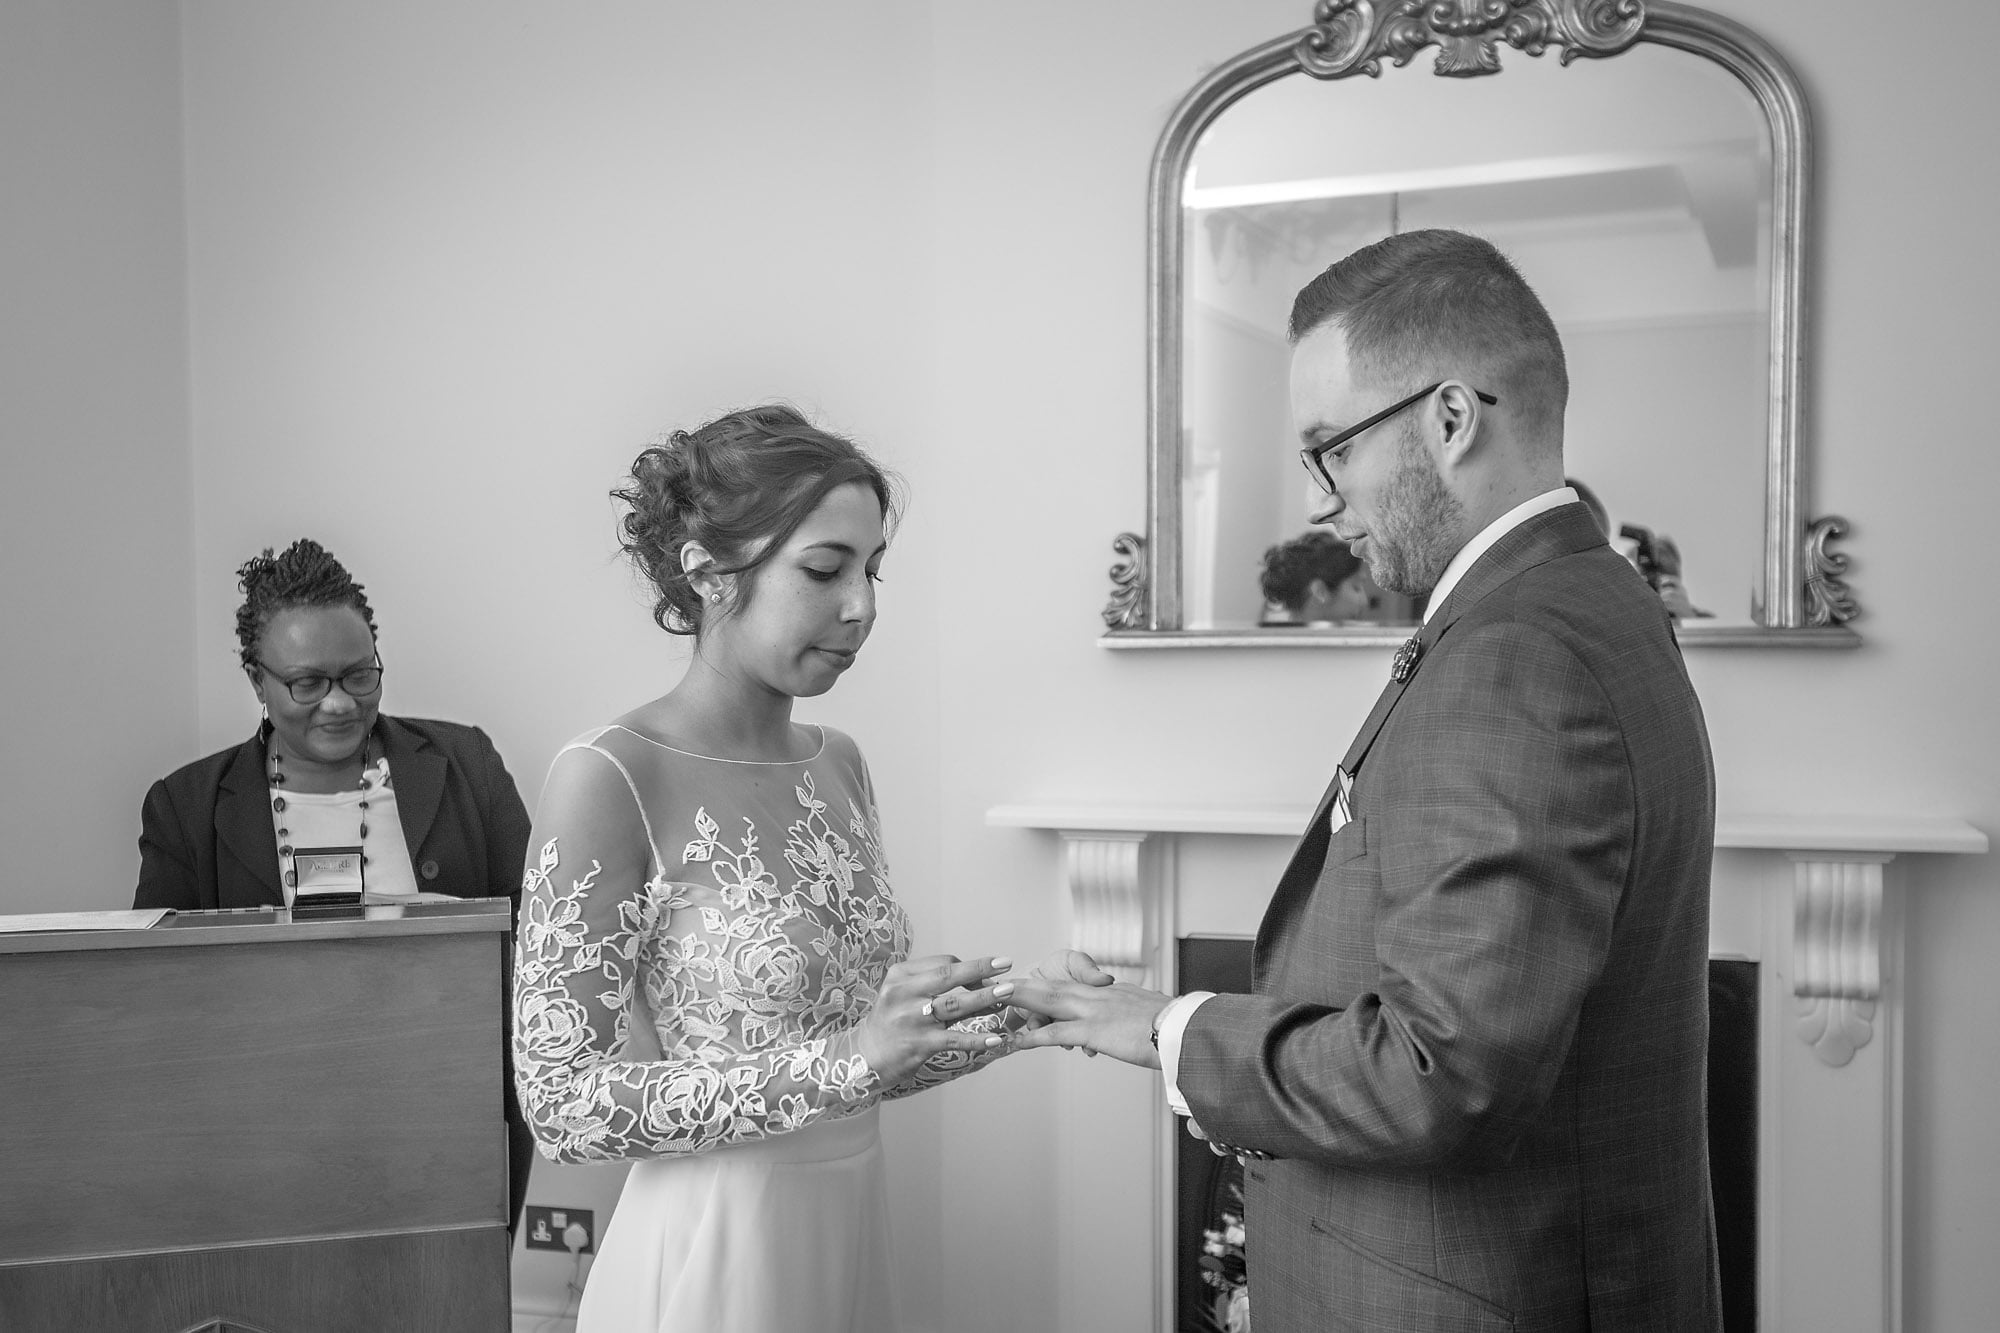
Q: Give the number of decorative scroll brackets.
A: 2